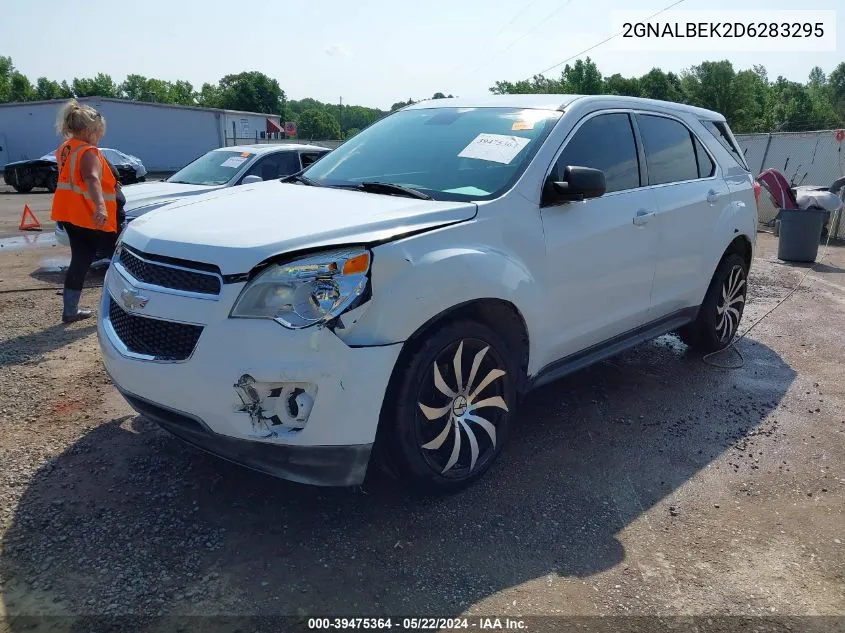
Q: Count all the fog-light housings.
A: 1